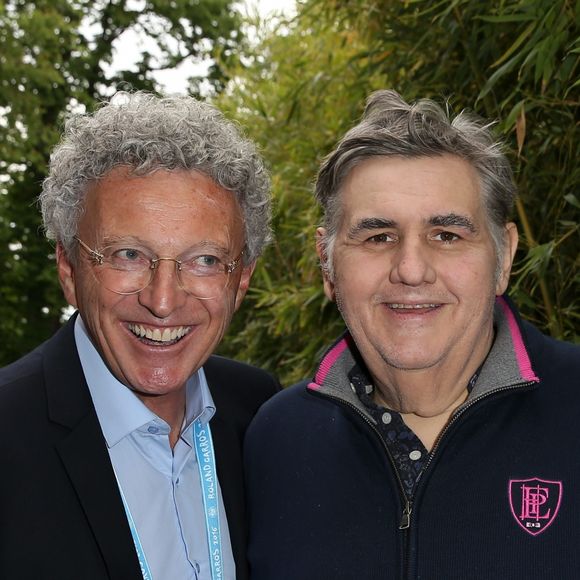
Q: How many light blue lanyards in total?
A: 1